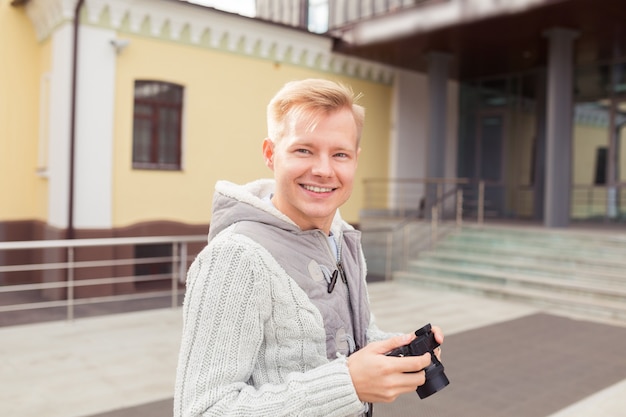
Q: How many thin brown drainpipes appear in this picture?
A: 1